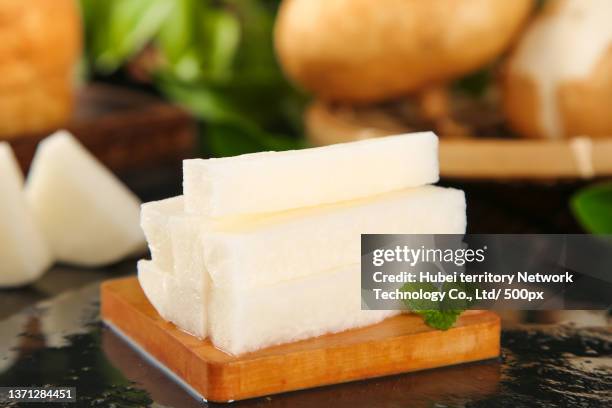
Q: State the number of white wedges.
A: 2